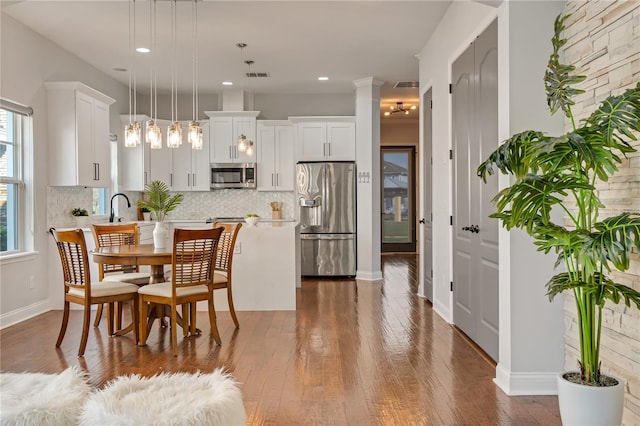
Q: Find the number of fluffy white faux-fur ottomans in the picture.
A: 2